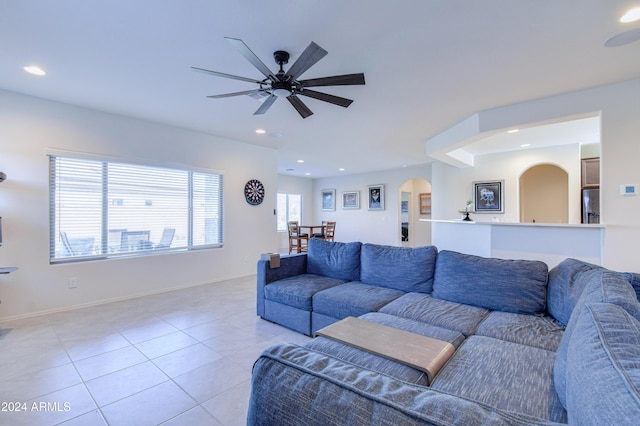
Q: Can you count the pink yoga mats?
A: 0